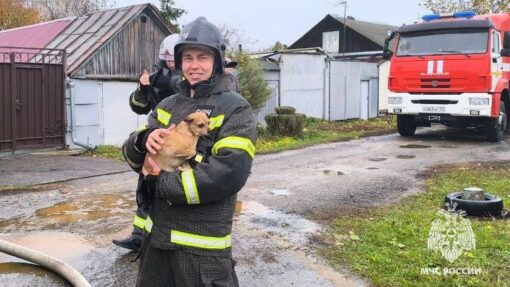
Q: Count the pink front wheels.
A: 0